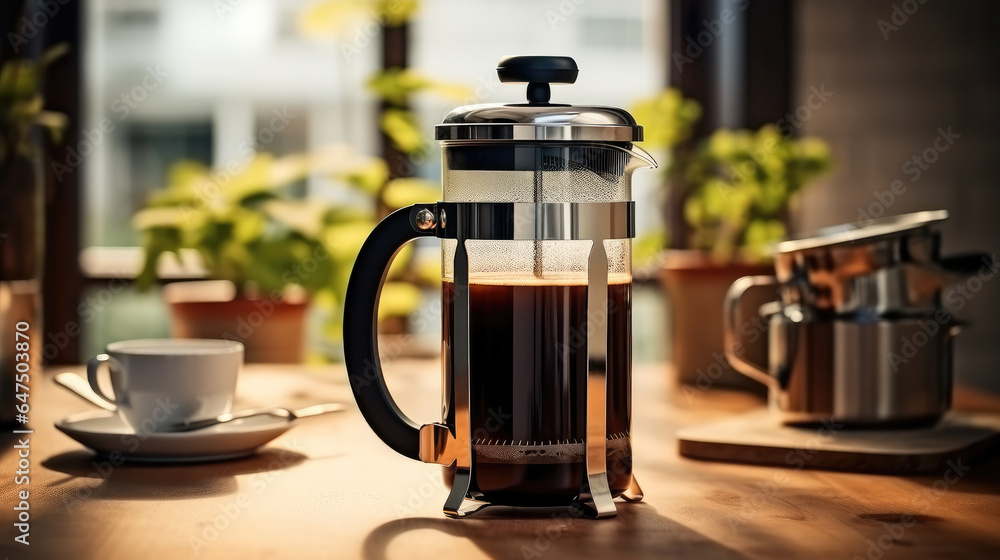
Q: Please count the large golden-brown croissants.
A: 0